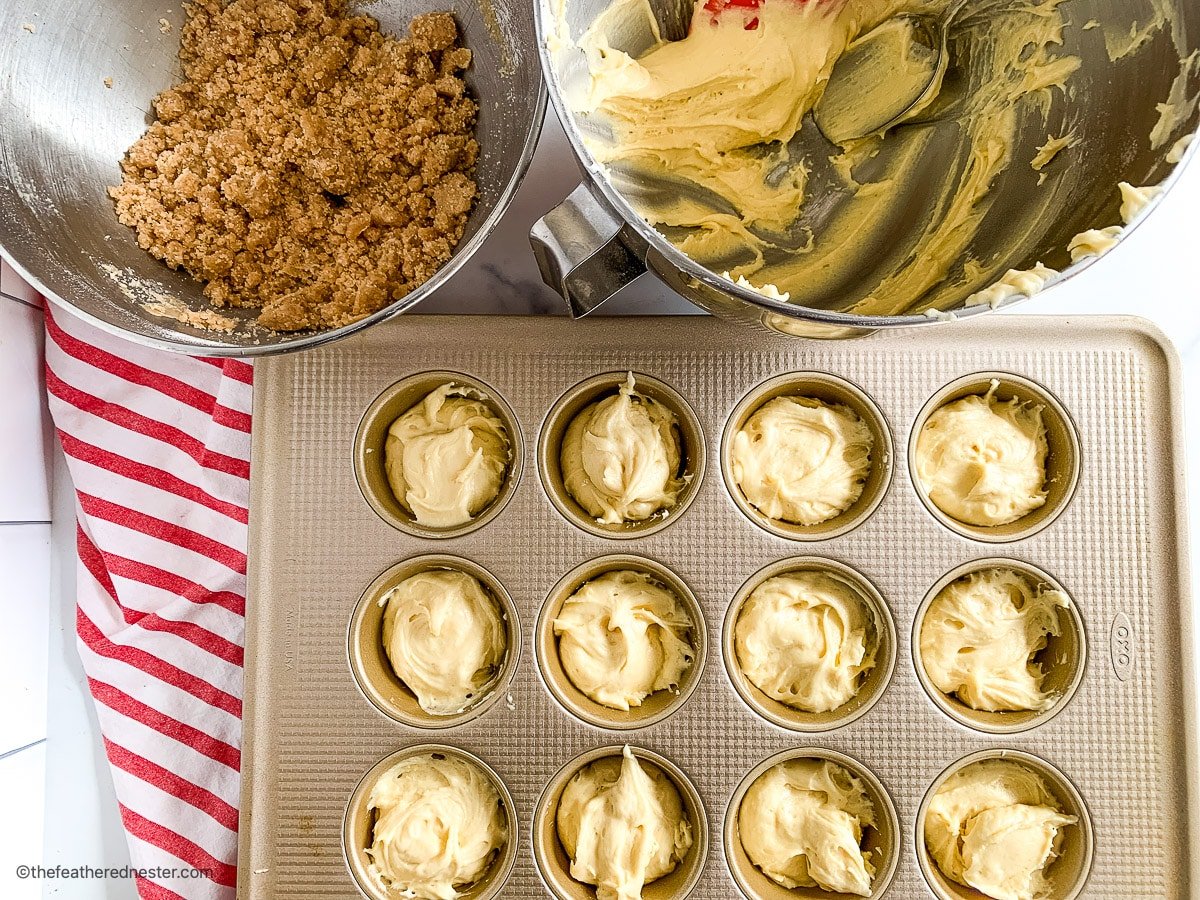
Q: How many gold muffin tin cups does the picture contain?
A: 12